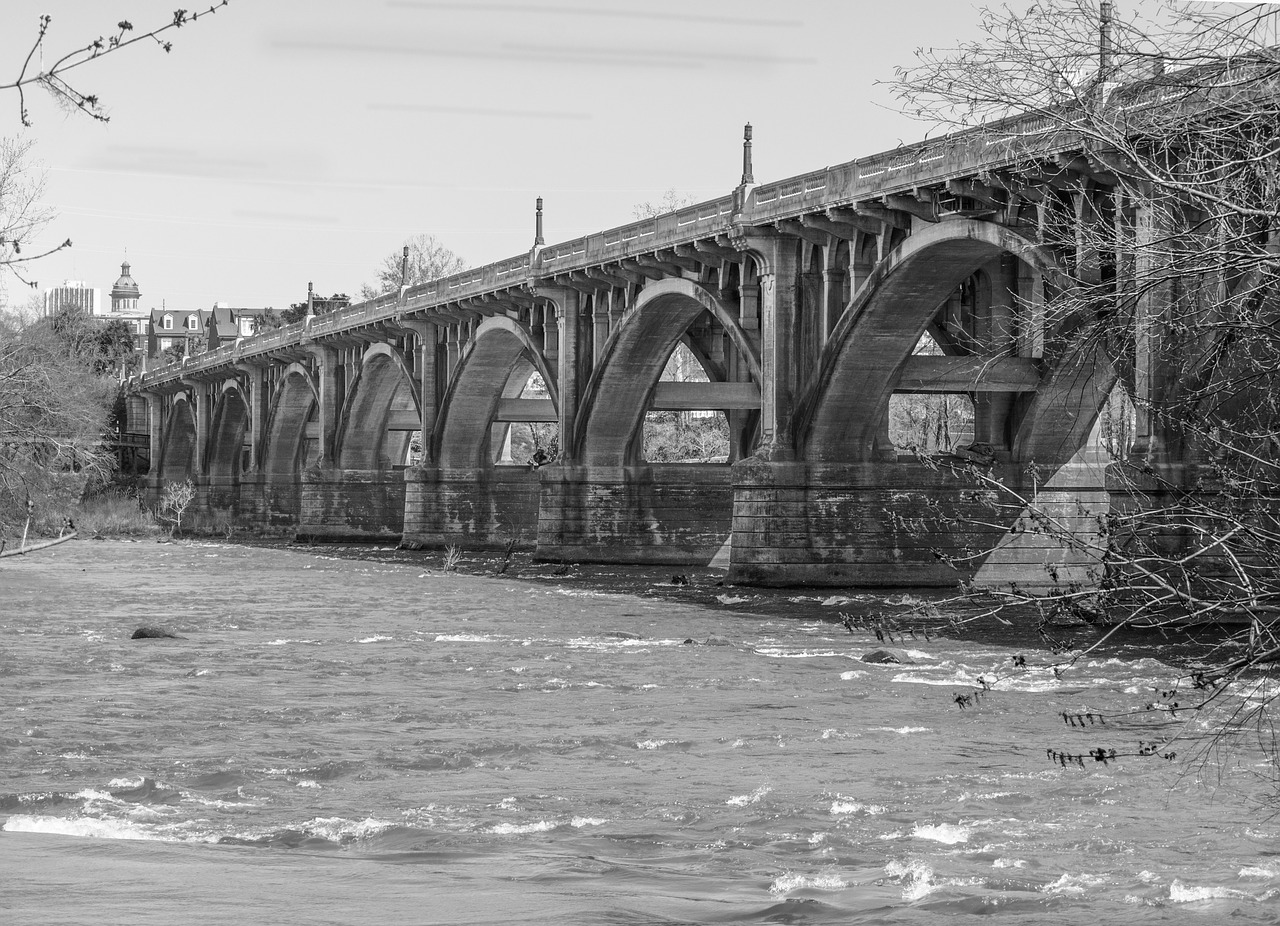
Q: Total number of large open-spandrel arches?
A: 7